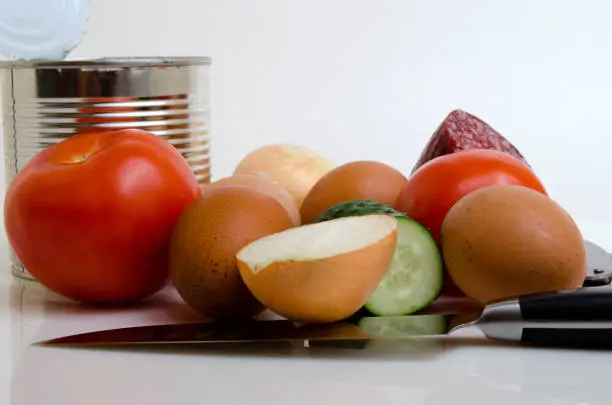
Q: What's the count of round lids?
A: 1